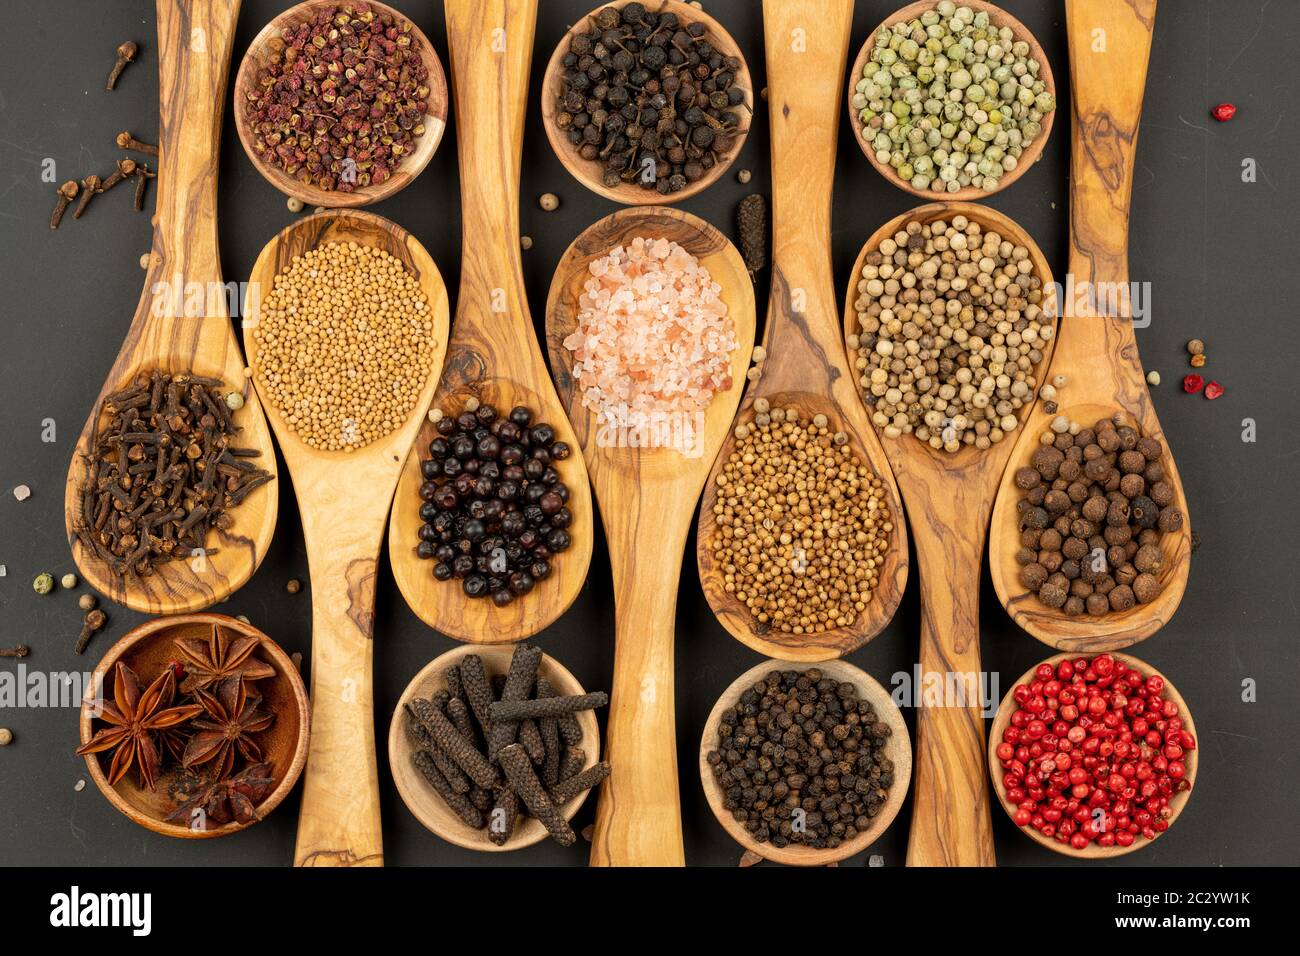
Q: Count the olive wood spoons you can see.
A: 7